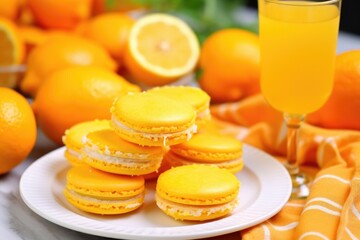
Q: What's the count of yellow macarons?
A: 7